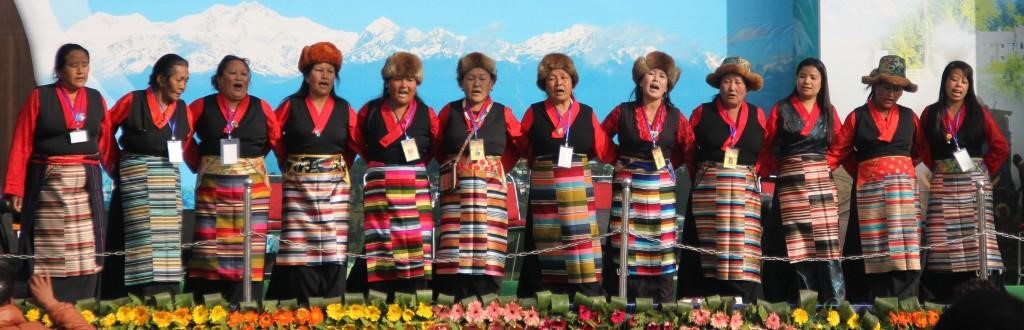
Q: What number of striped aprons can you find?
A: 12